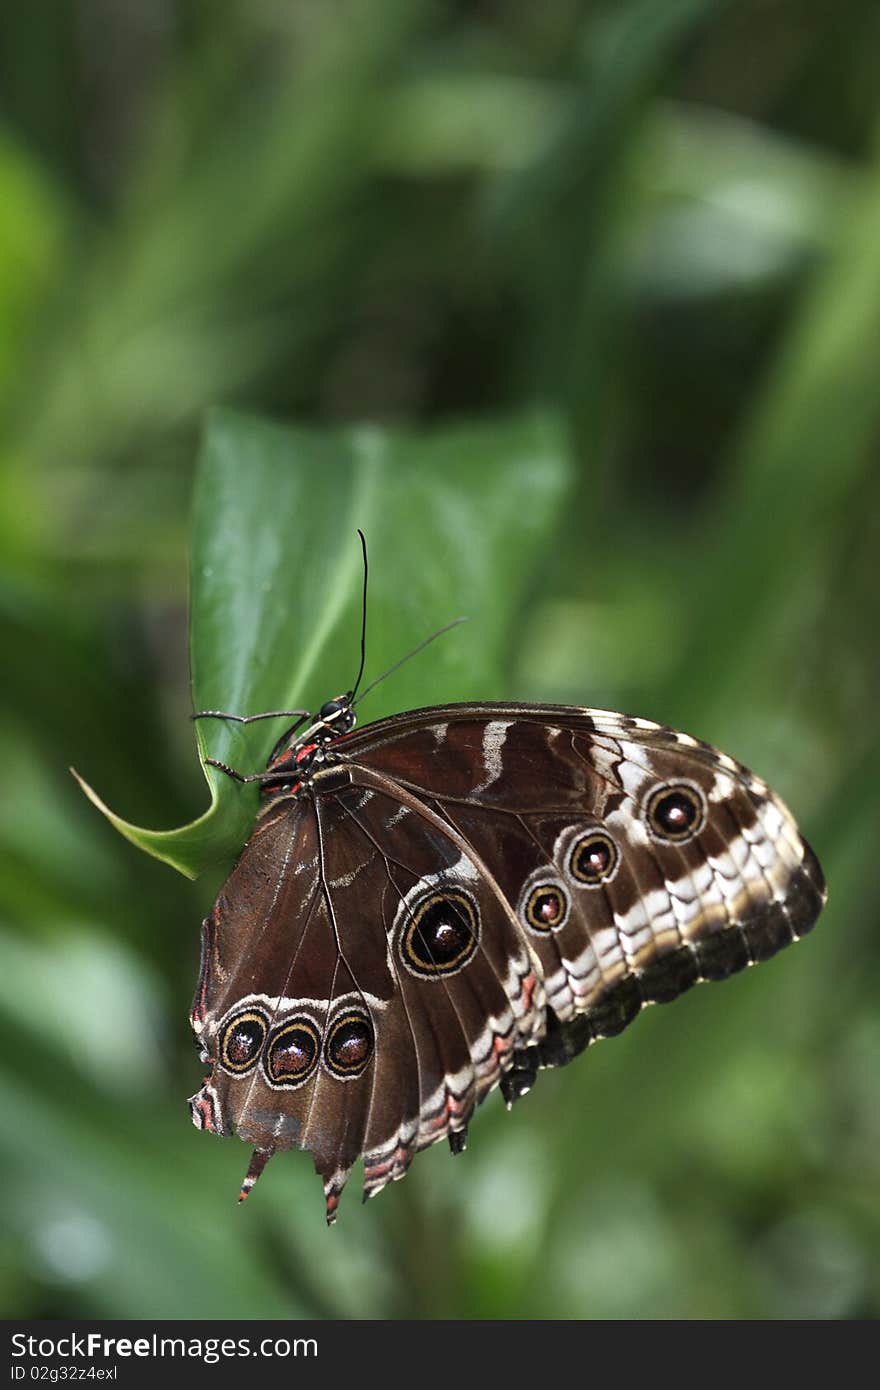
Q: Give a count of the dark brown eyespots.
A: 7